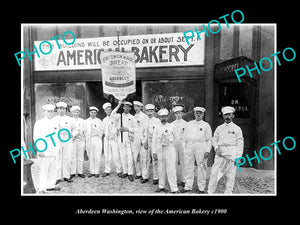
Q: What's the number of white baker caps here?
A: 12